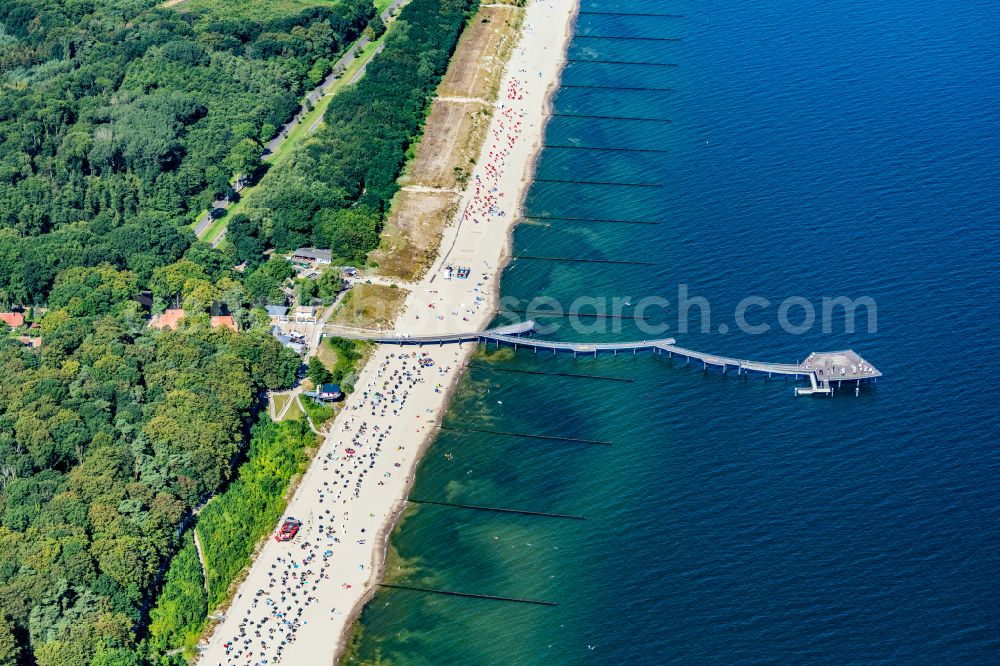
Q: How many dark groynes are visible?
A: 14